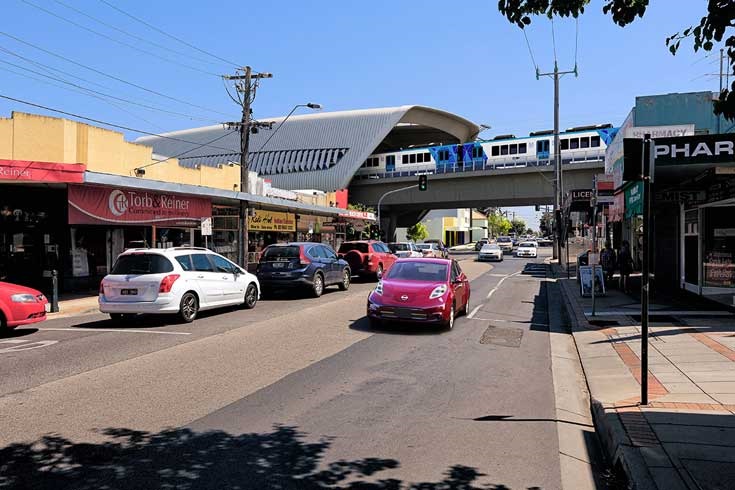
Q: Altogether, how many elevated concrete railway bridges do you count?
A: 1